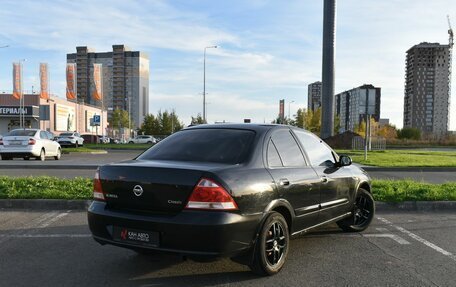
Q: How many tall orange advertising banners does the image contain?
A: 4